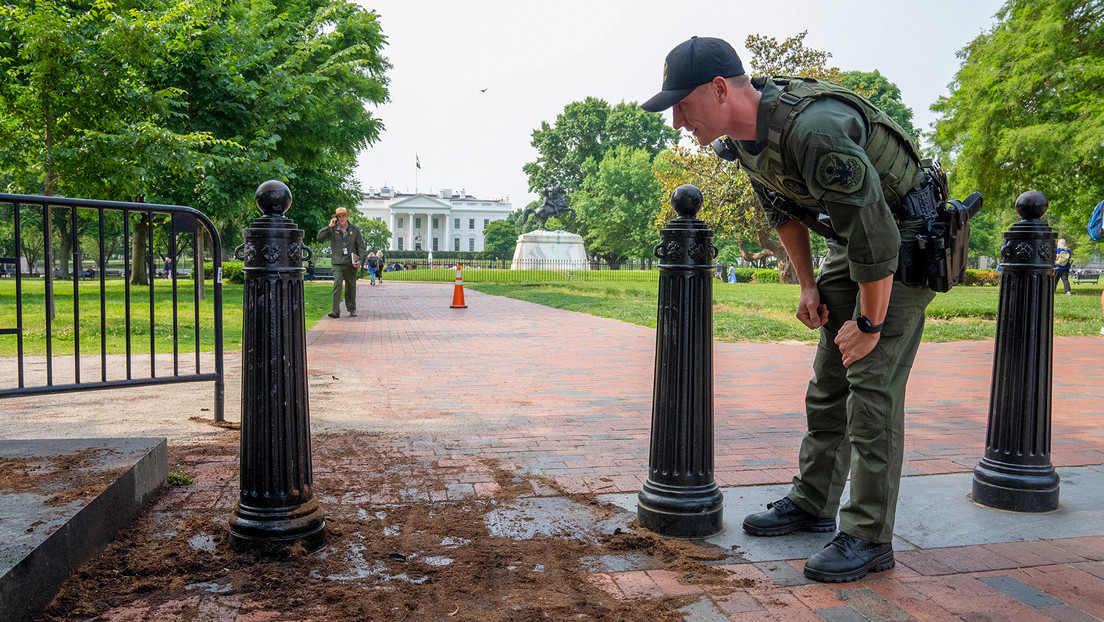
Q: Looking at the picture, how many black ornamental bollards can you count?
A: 3